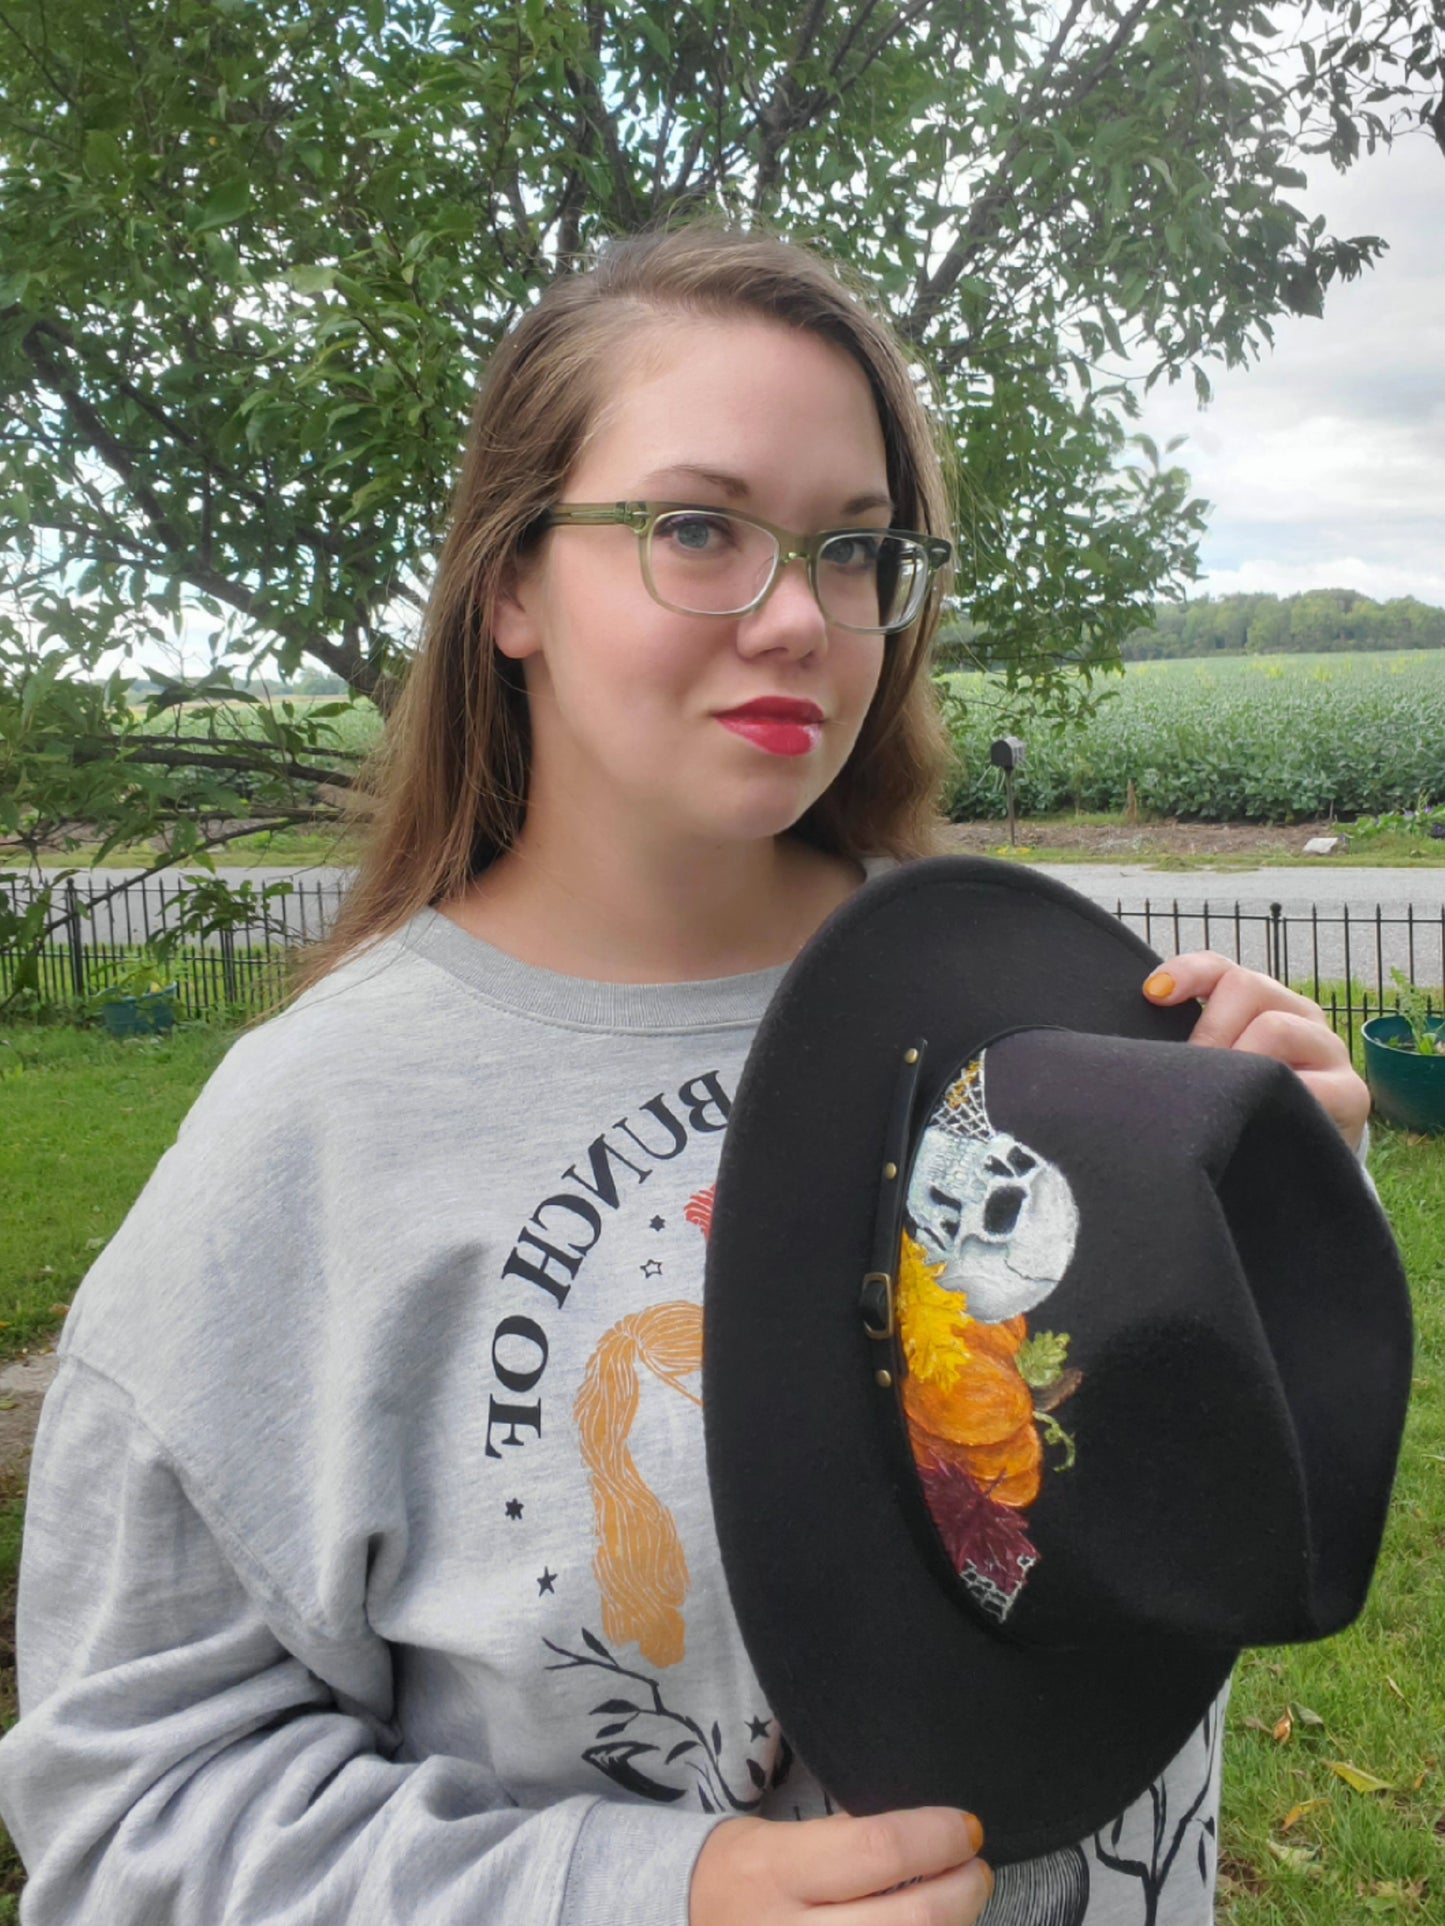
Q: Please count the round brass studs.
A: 3